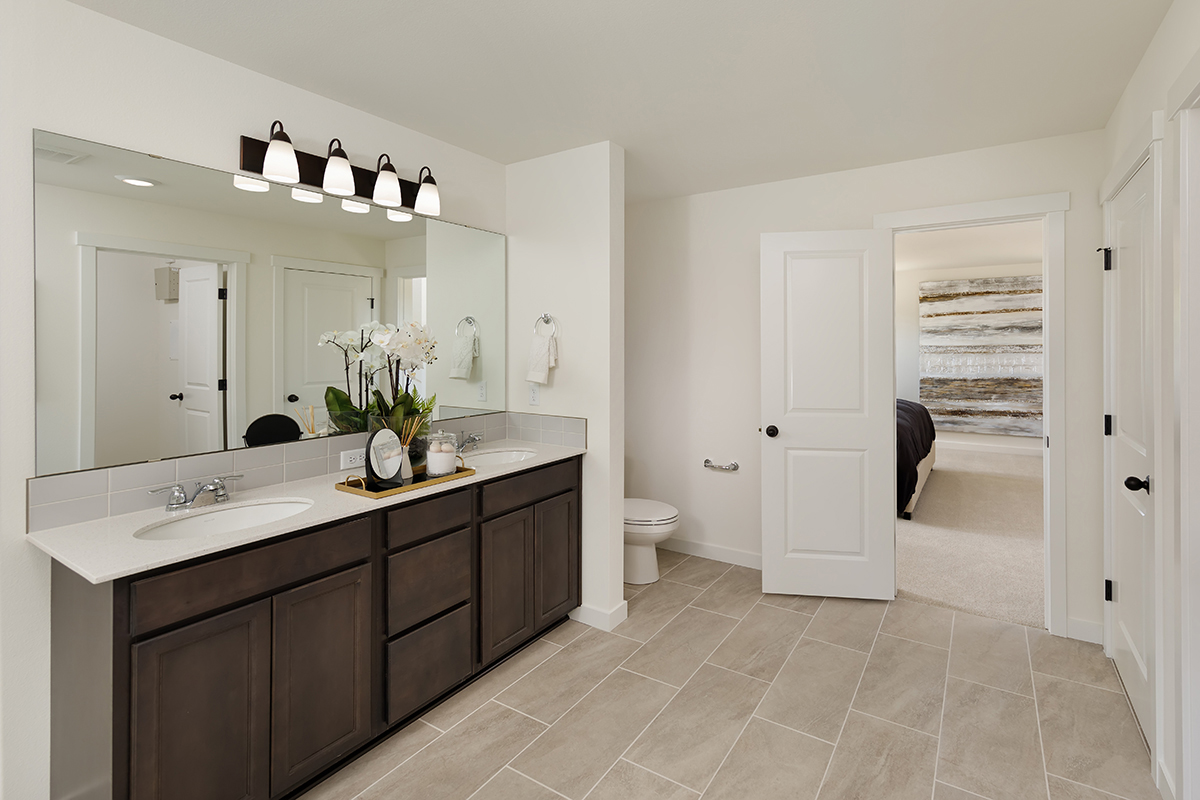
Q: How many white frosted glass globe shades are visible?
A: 4